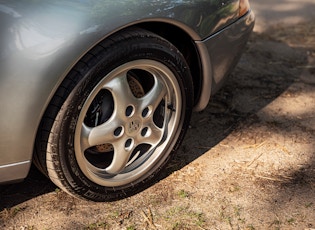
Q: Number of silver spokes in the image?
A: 5